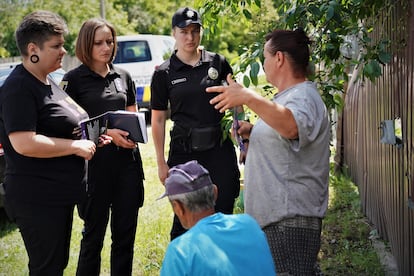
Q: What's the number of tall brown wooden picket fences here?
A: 1